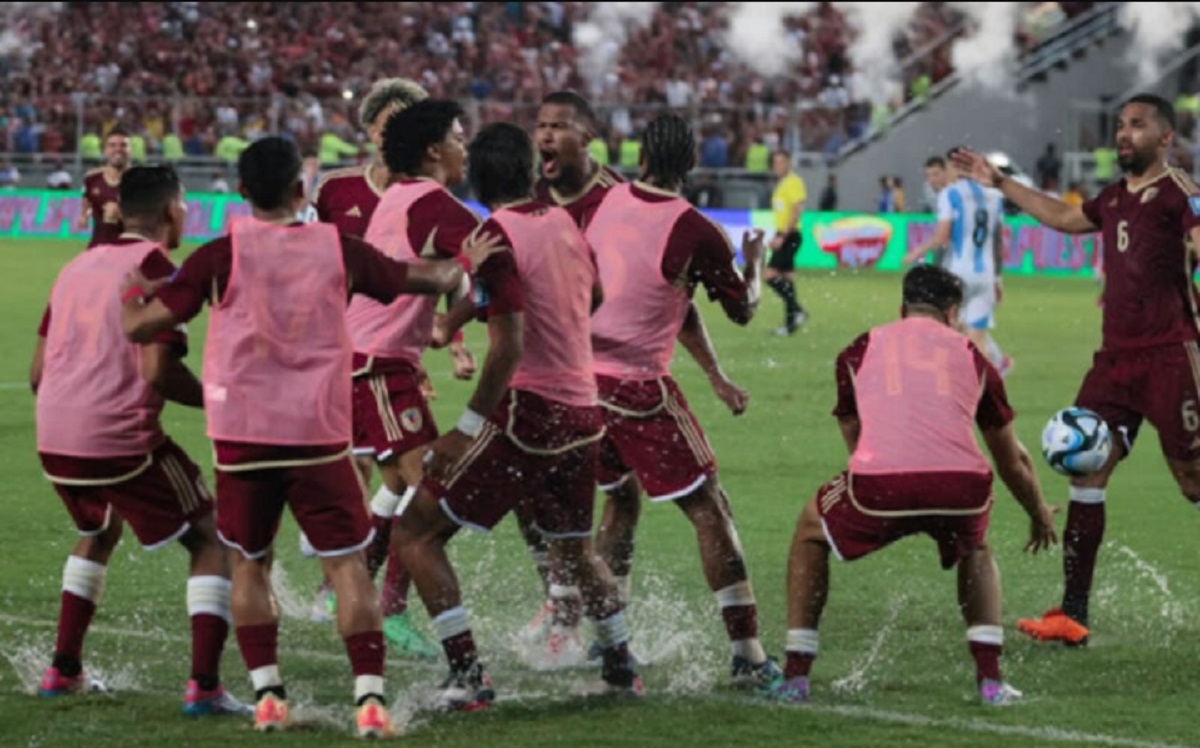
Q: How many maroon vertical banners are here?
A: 0